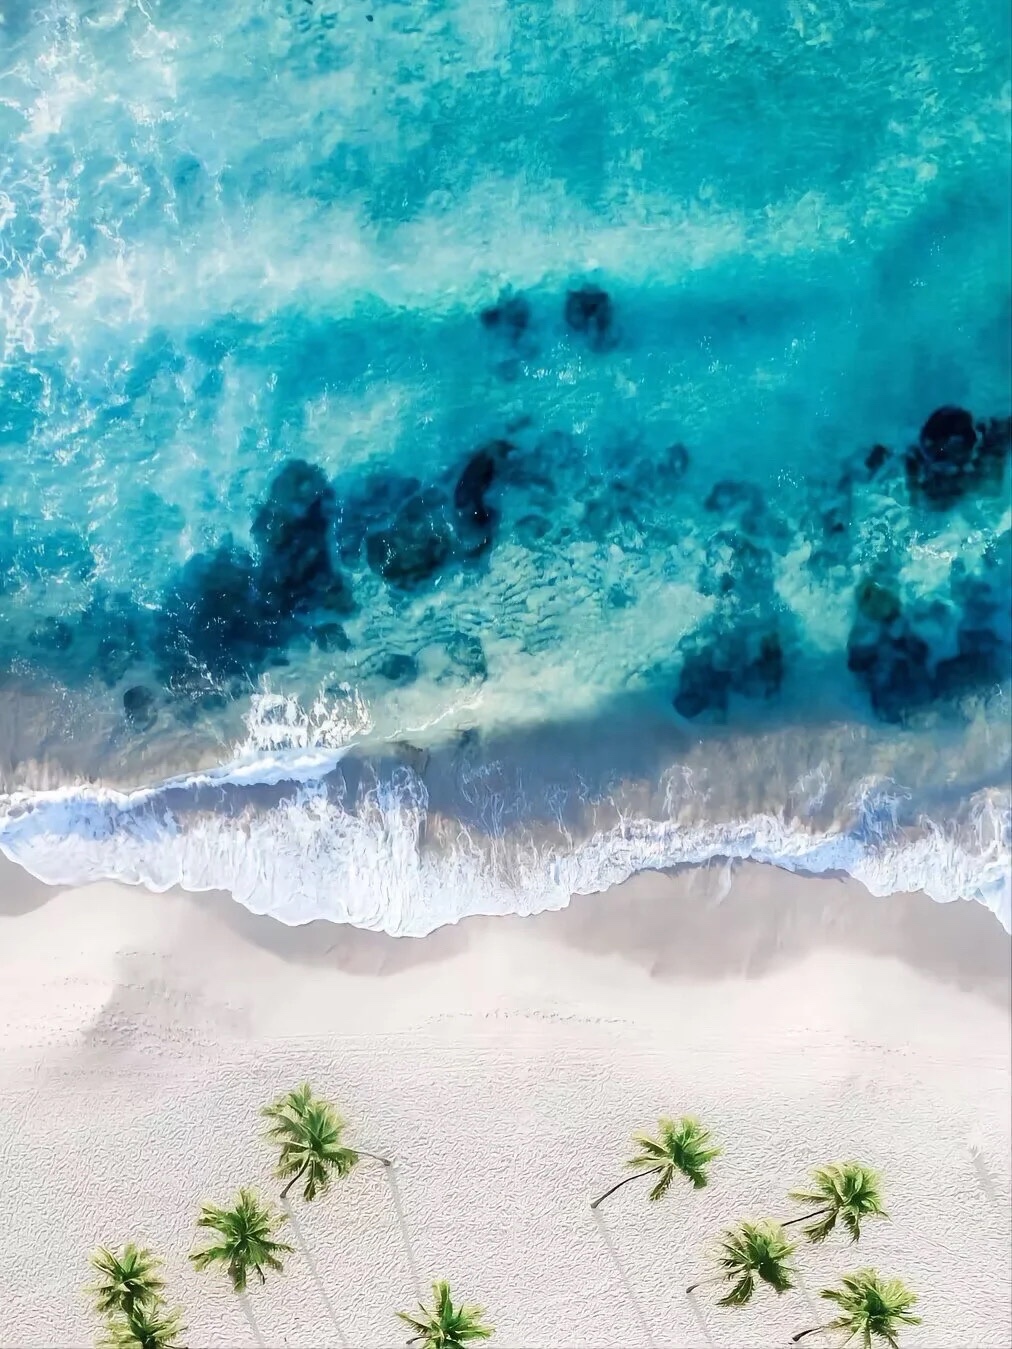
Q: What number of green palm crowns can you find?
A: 9